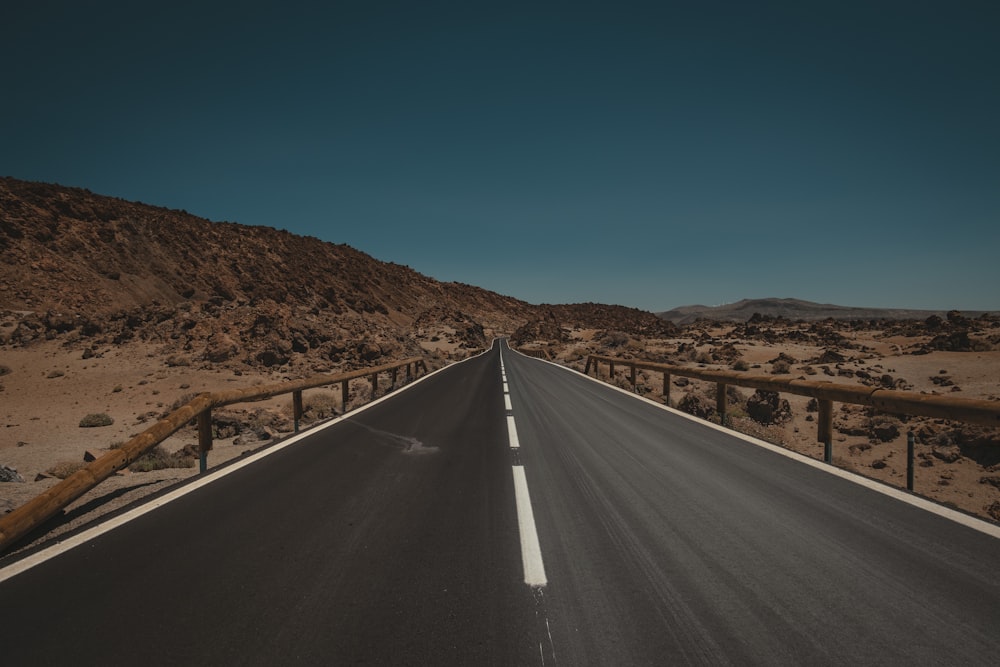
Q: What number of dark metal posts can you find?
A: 1